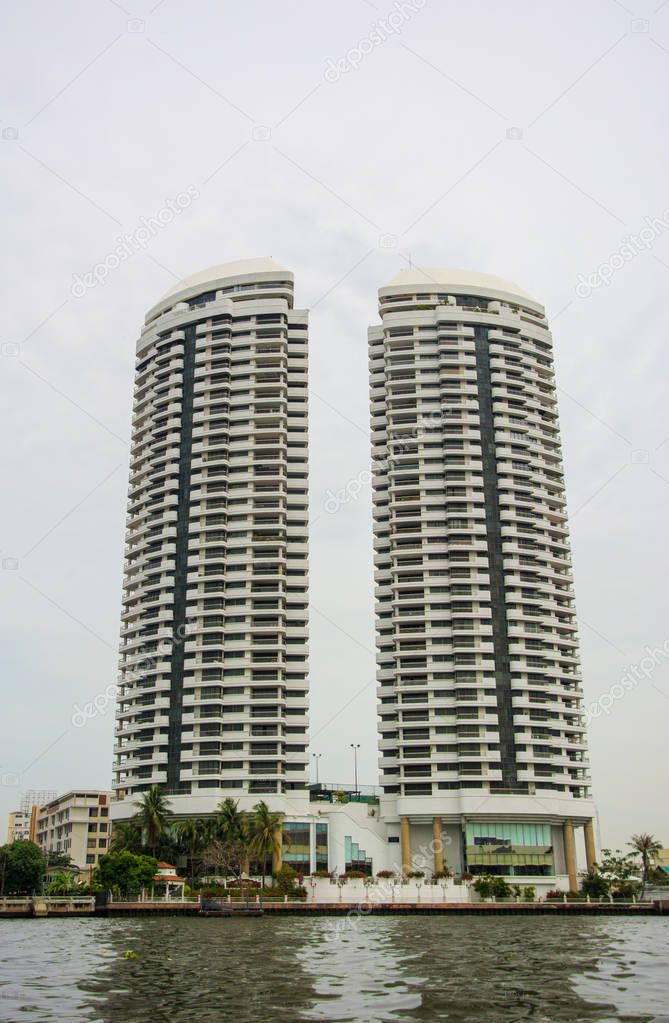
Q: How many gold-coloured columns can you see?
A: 5